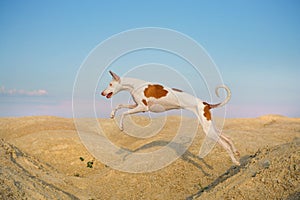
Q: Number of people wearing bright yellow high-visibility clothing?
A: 0